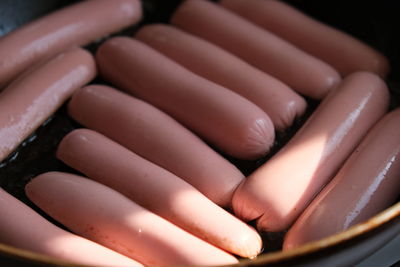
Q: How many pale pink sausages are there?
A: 12